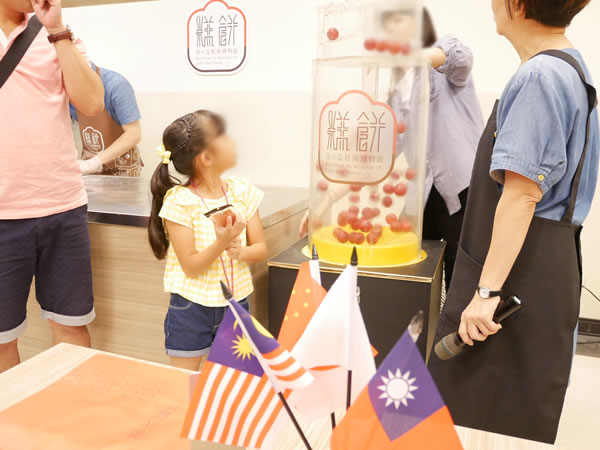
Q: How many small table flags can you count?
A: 4